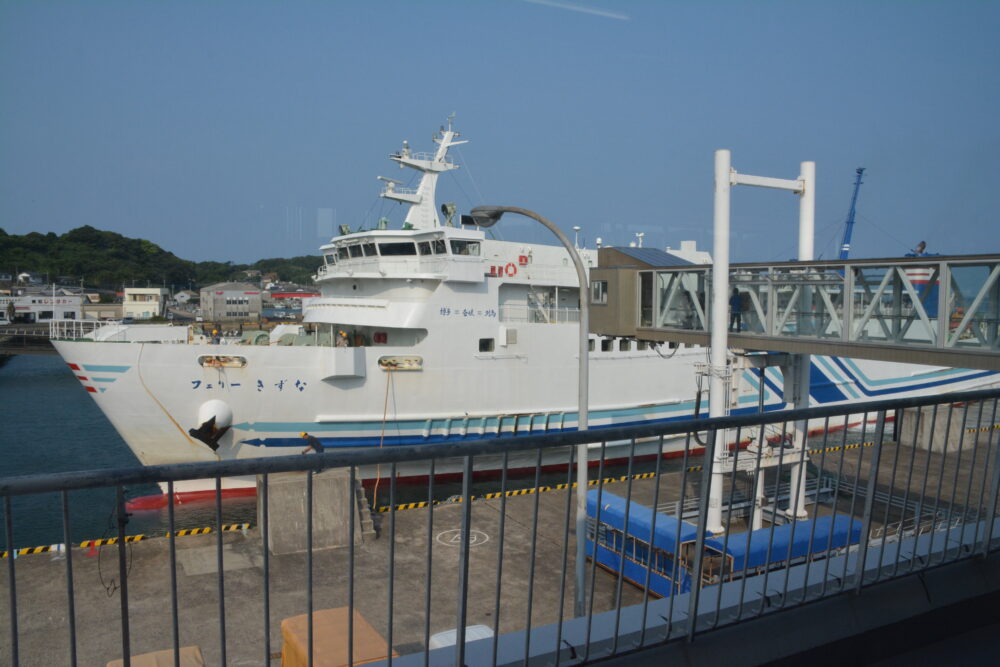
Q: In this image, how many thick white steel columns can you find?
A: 2